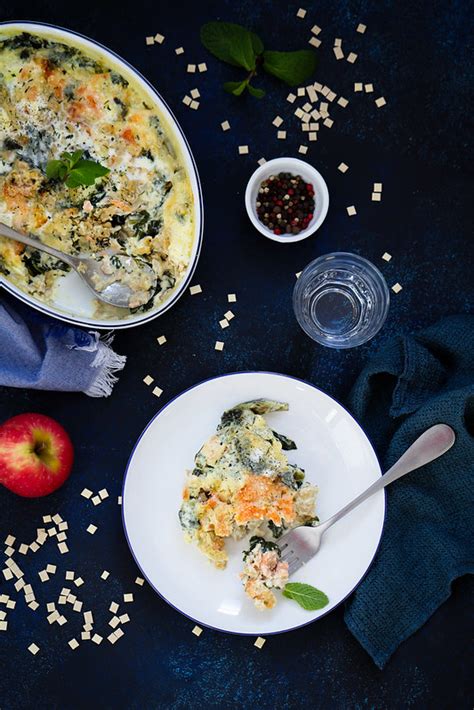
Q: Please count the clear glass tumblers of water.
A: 1